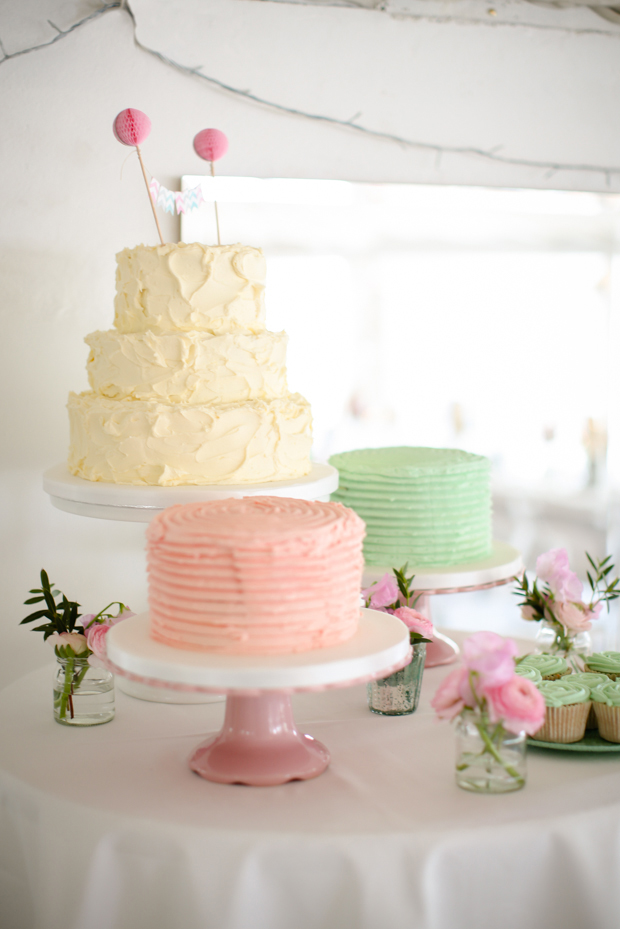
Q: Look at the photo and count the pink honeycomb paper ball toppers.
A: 2